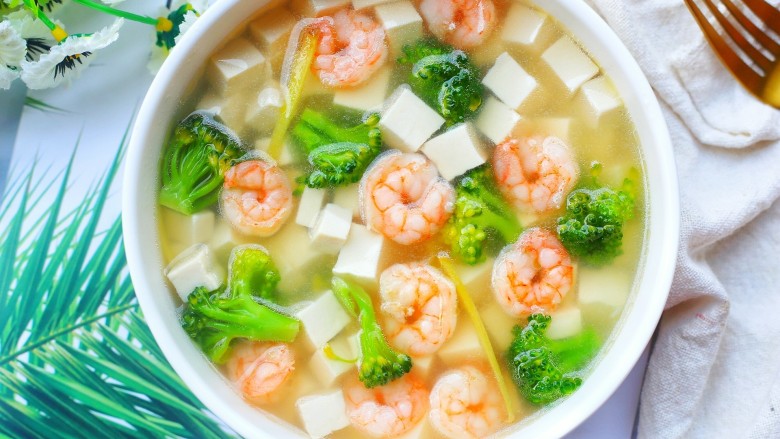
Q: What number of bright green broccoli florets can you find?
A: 8